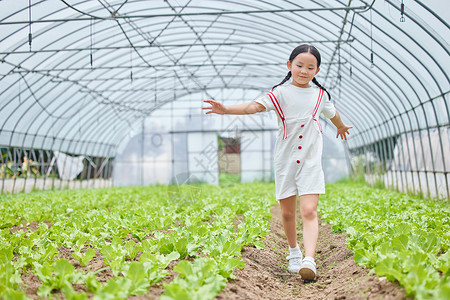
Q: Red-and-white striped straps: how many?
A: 2